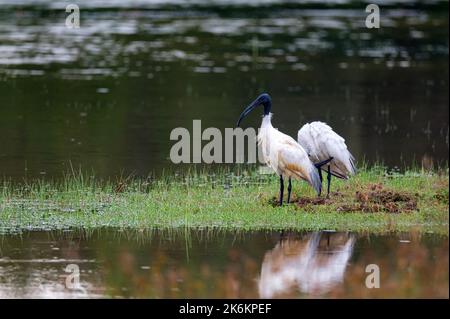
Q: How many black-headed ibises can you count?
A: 2